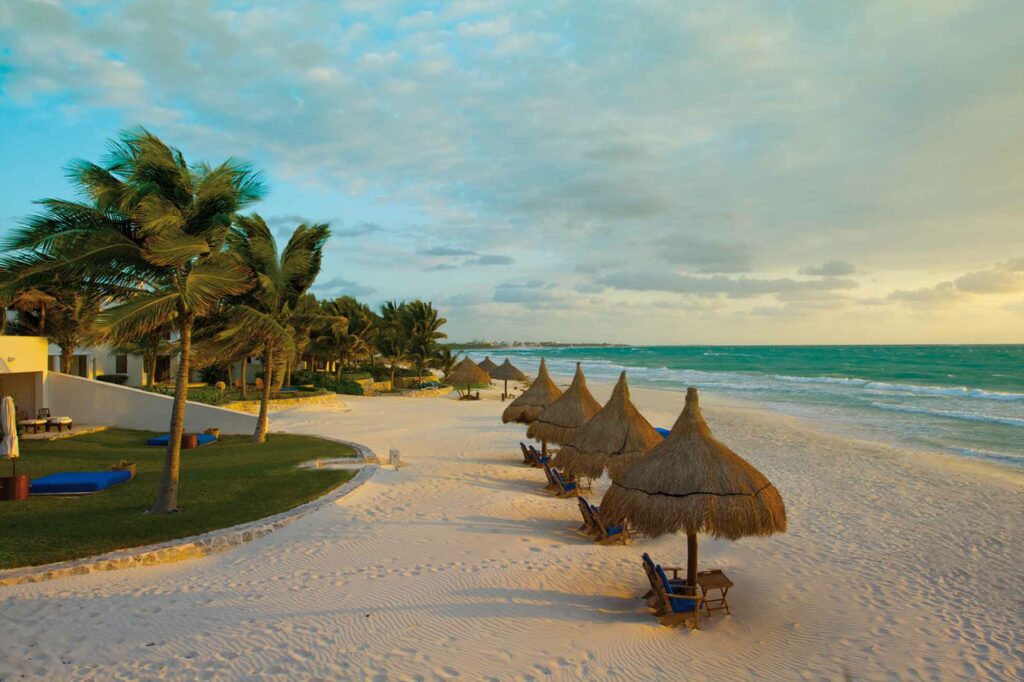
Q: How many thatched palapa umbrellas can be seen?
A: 7